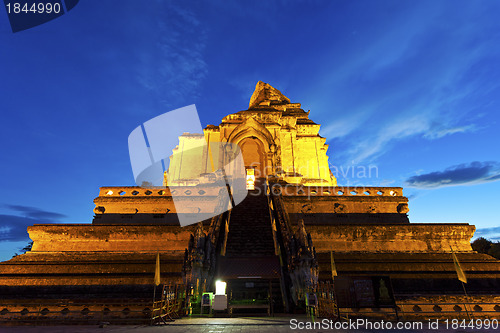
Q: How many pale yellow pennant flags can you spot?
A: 3